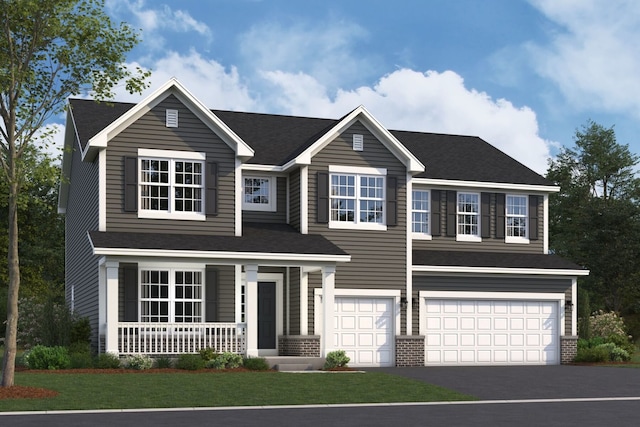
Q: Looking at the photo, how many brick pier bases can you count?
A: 3